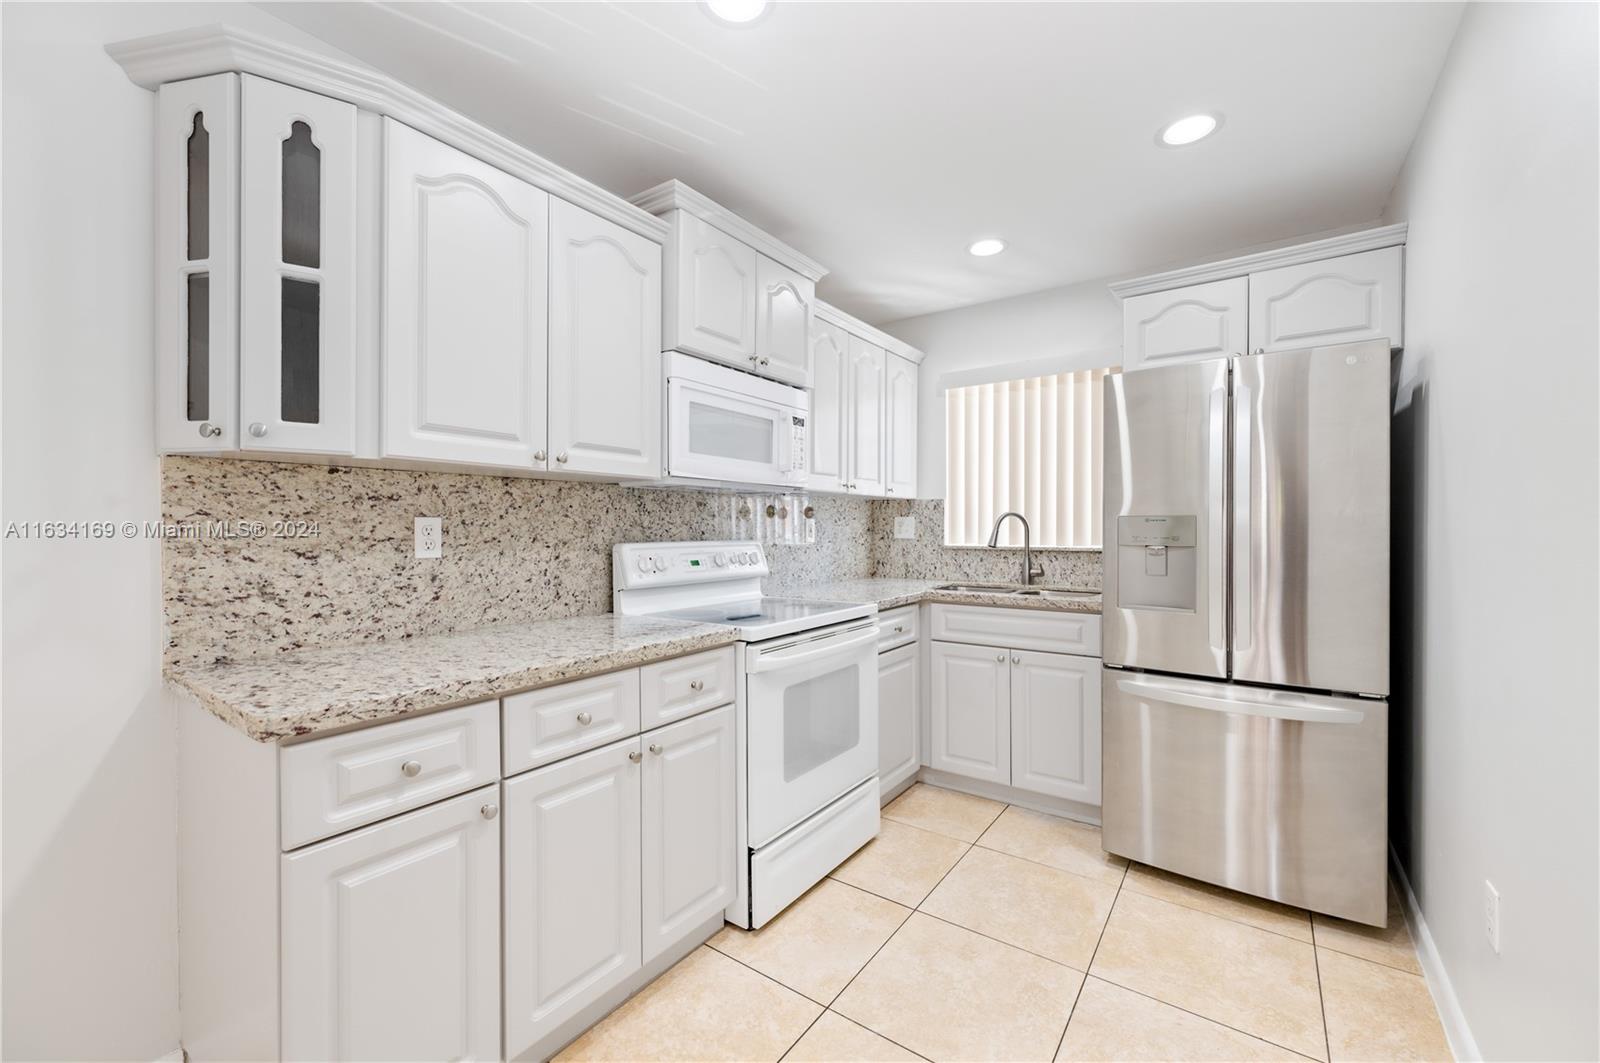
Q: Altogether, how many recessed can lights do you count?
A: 3